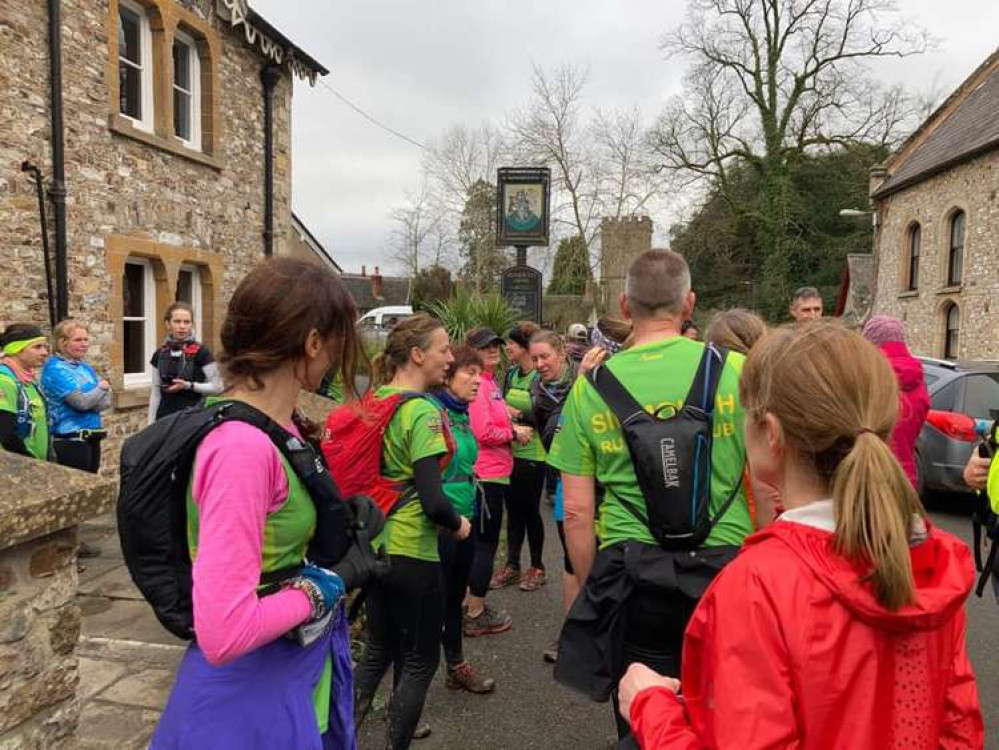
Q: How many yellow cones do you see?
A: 0